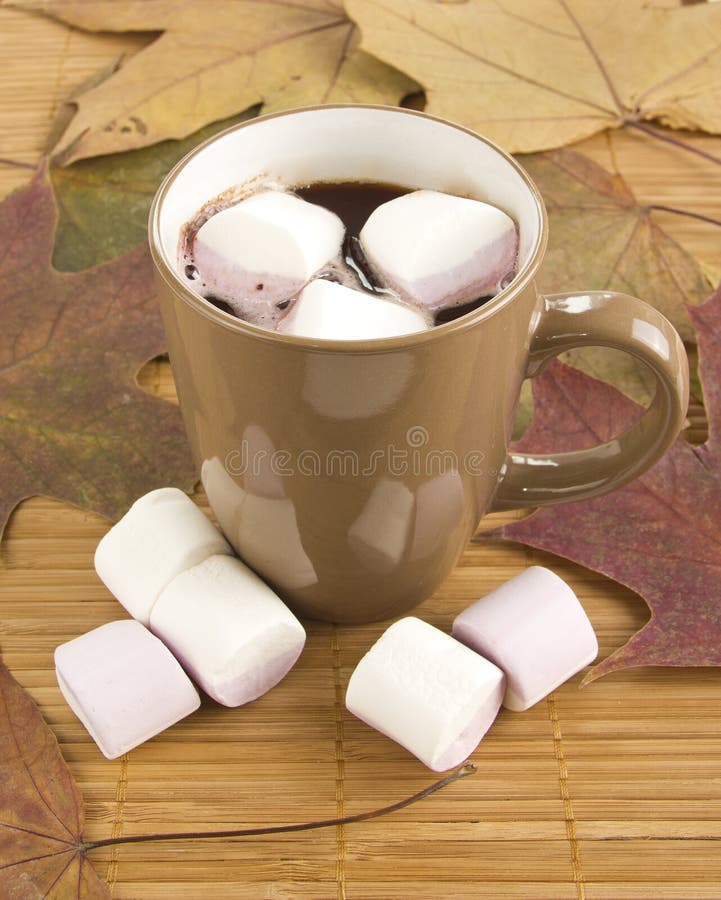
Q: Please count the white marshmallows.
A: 6